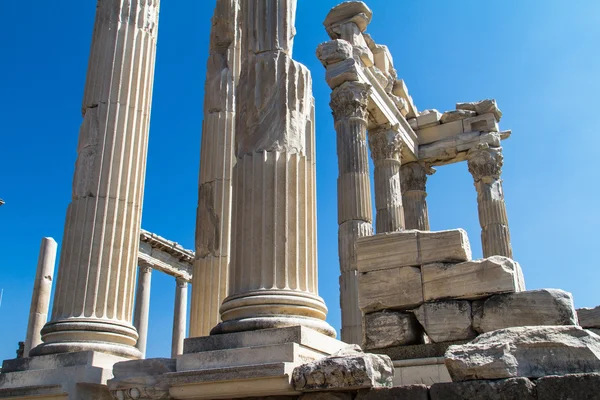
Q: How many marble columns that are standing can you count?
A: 10